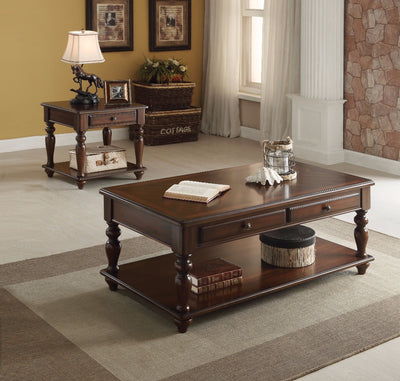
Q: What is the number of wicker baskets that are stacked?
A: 2